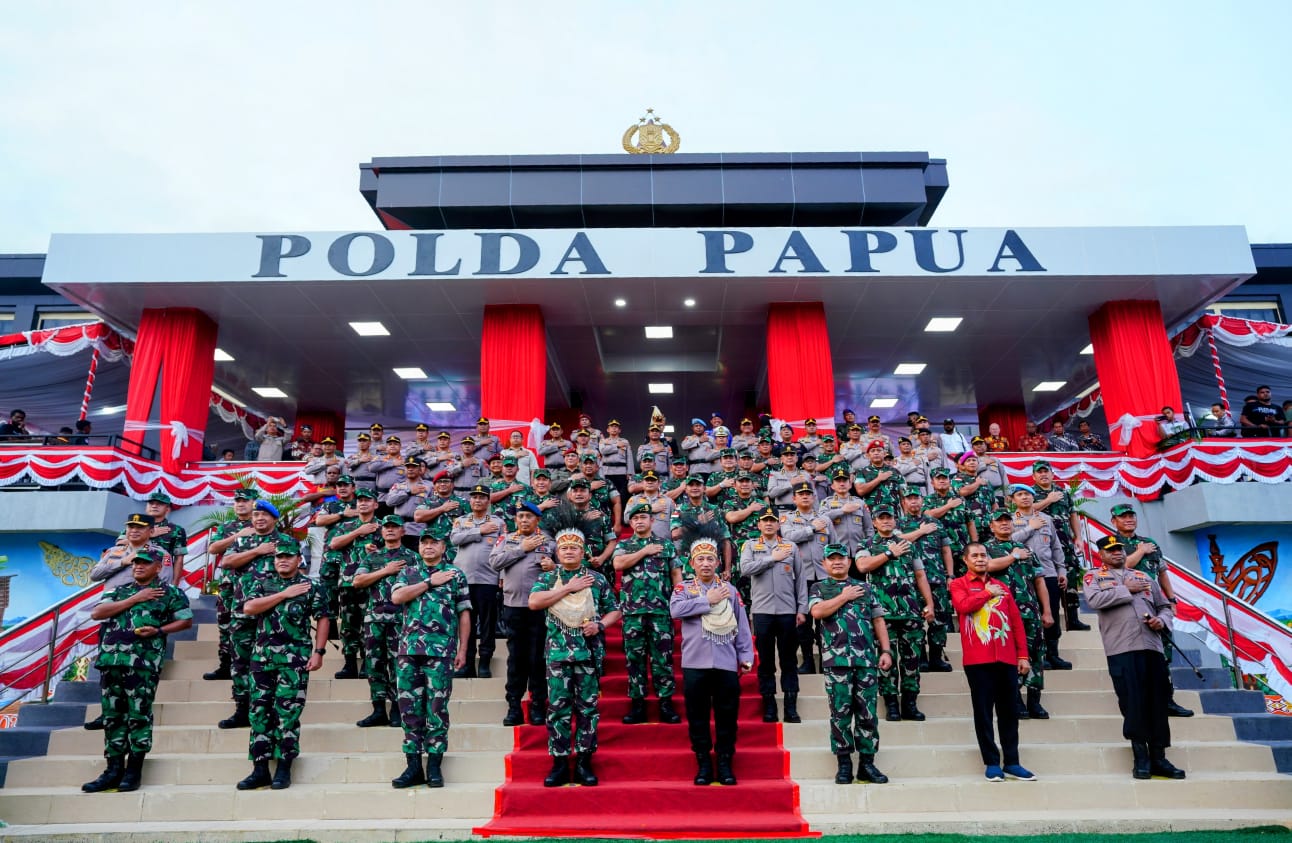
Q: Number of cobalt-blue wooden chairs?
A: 0